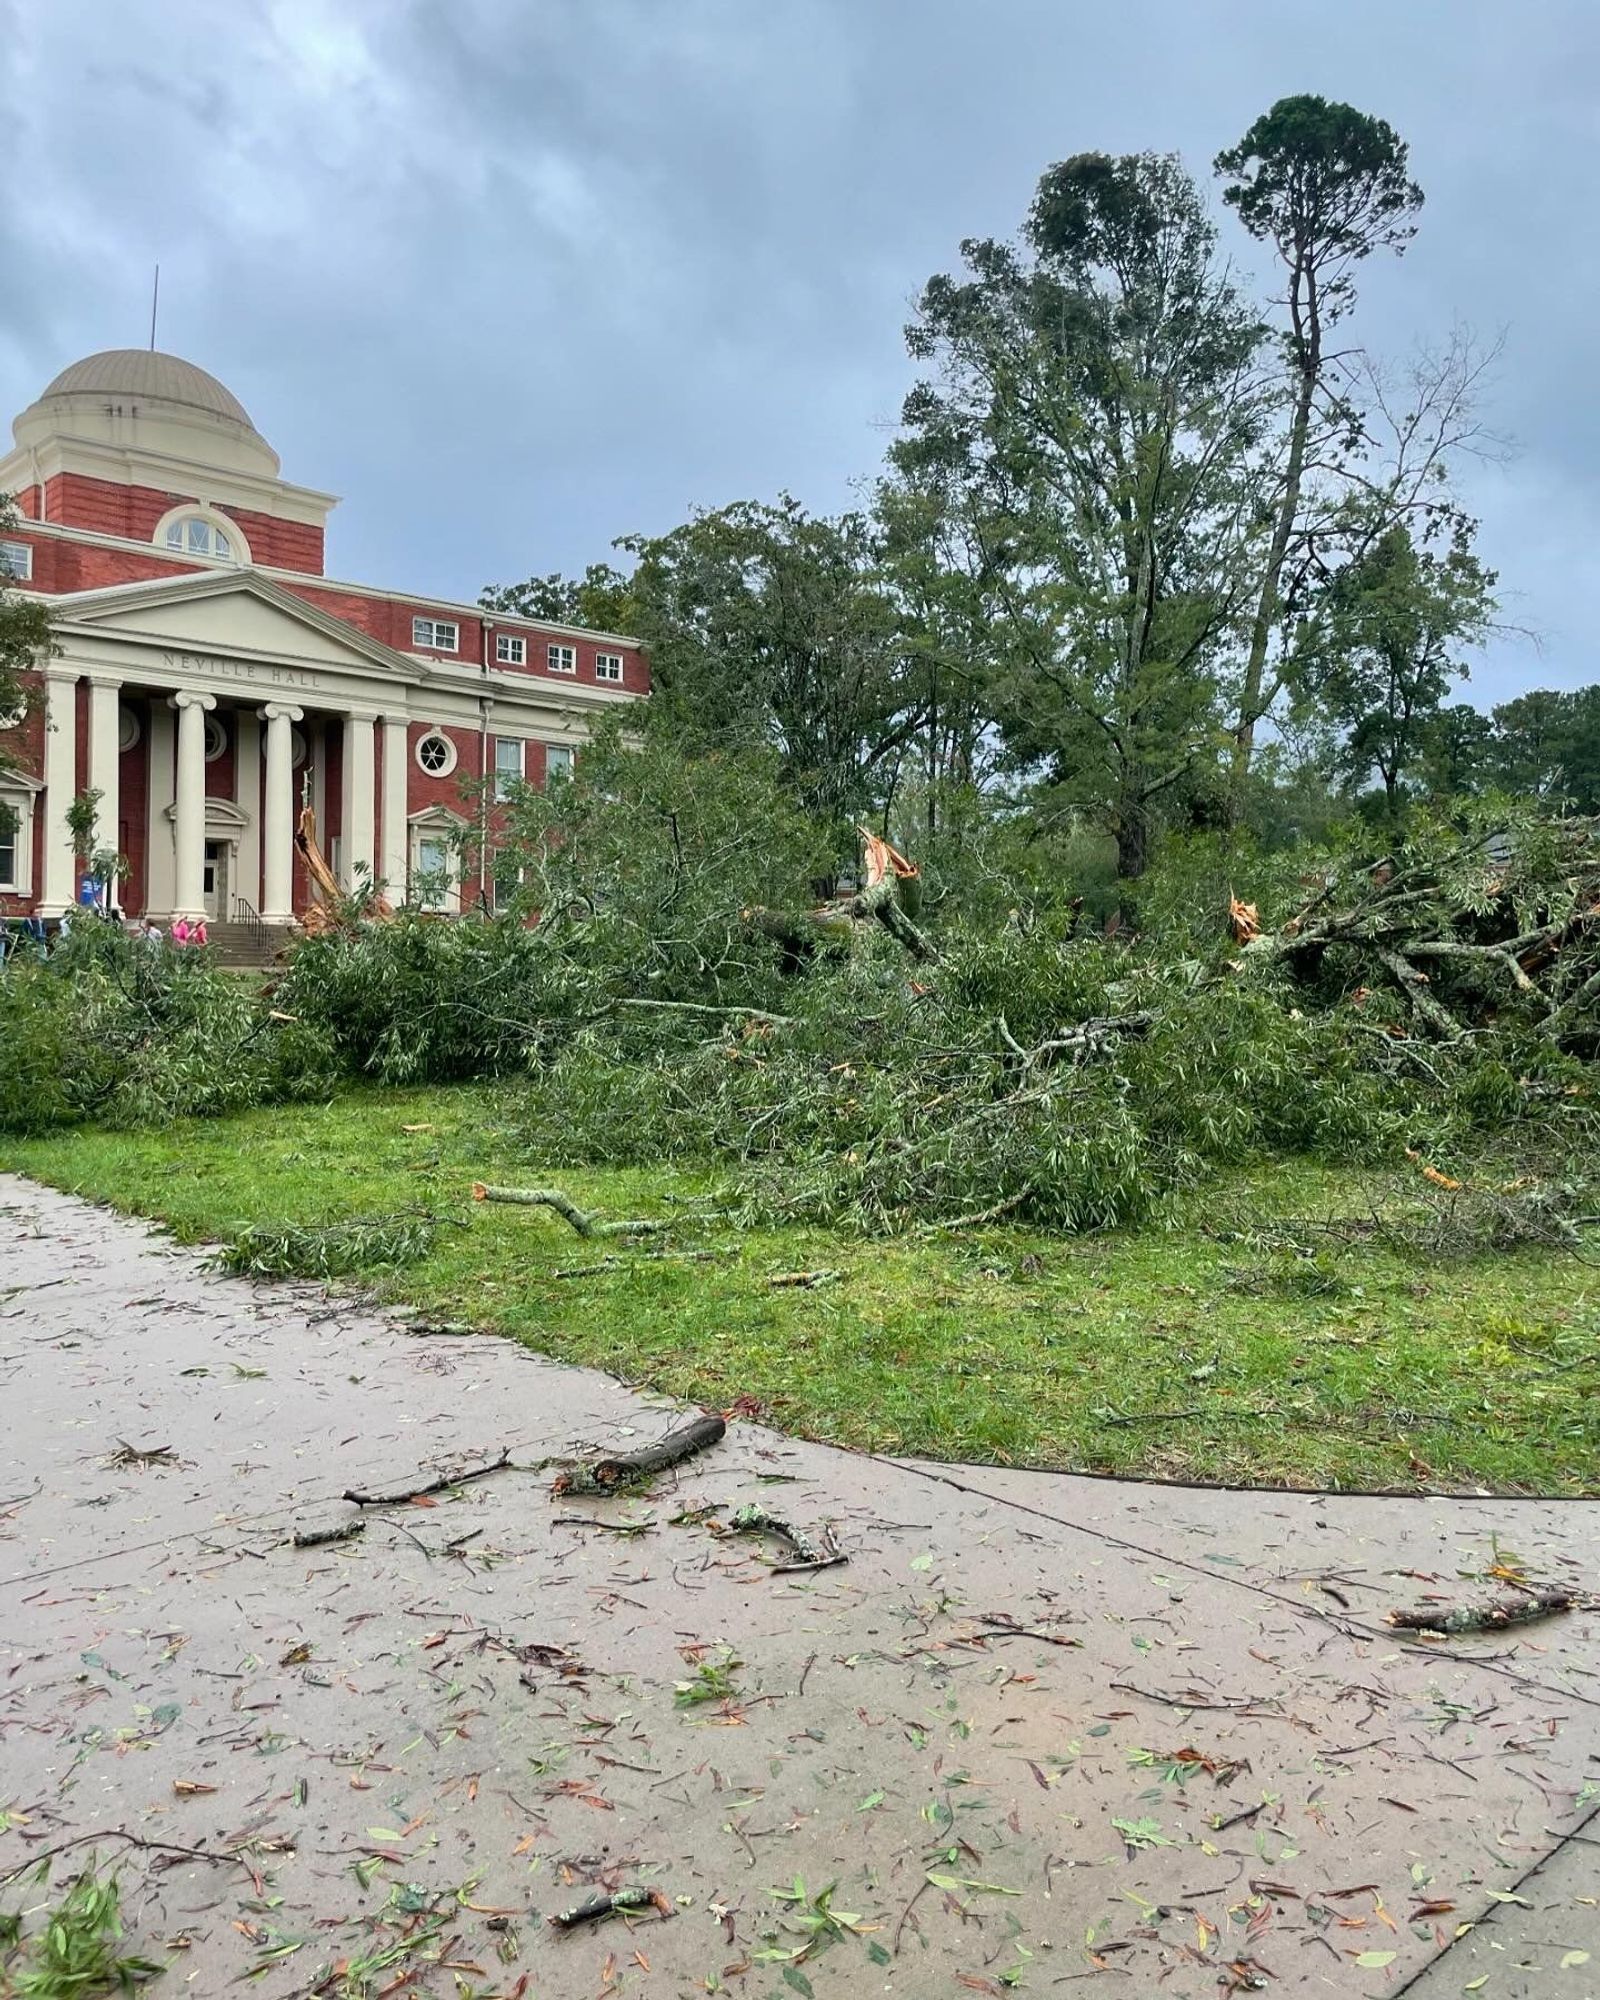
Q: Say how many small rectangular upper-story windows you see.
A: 5